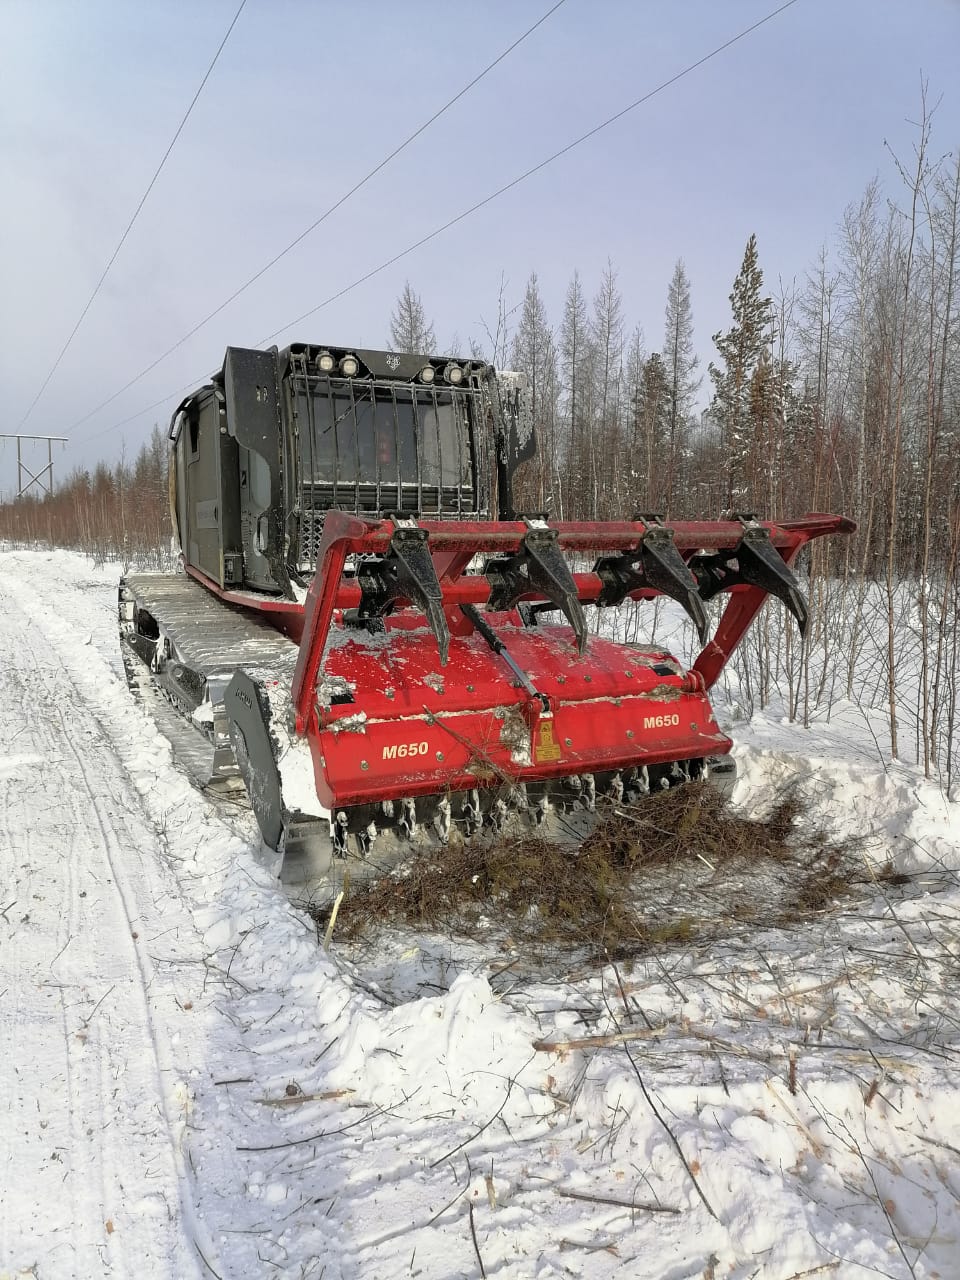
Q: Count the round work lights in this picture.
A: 4